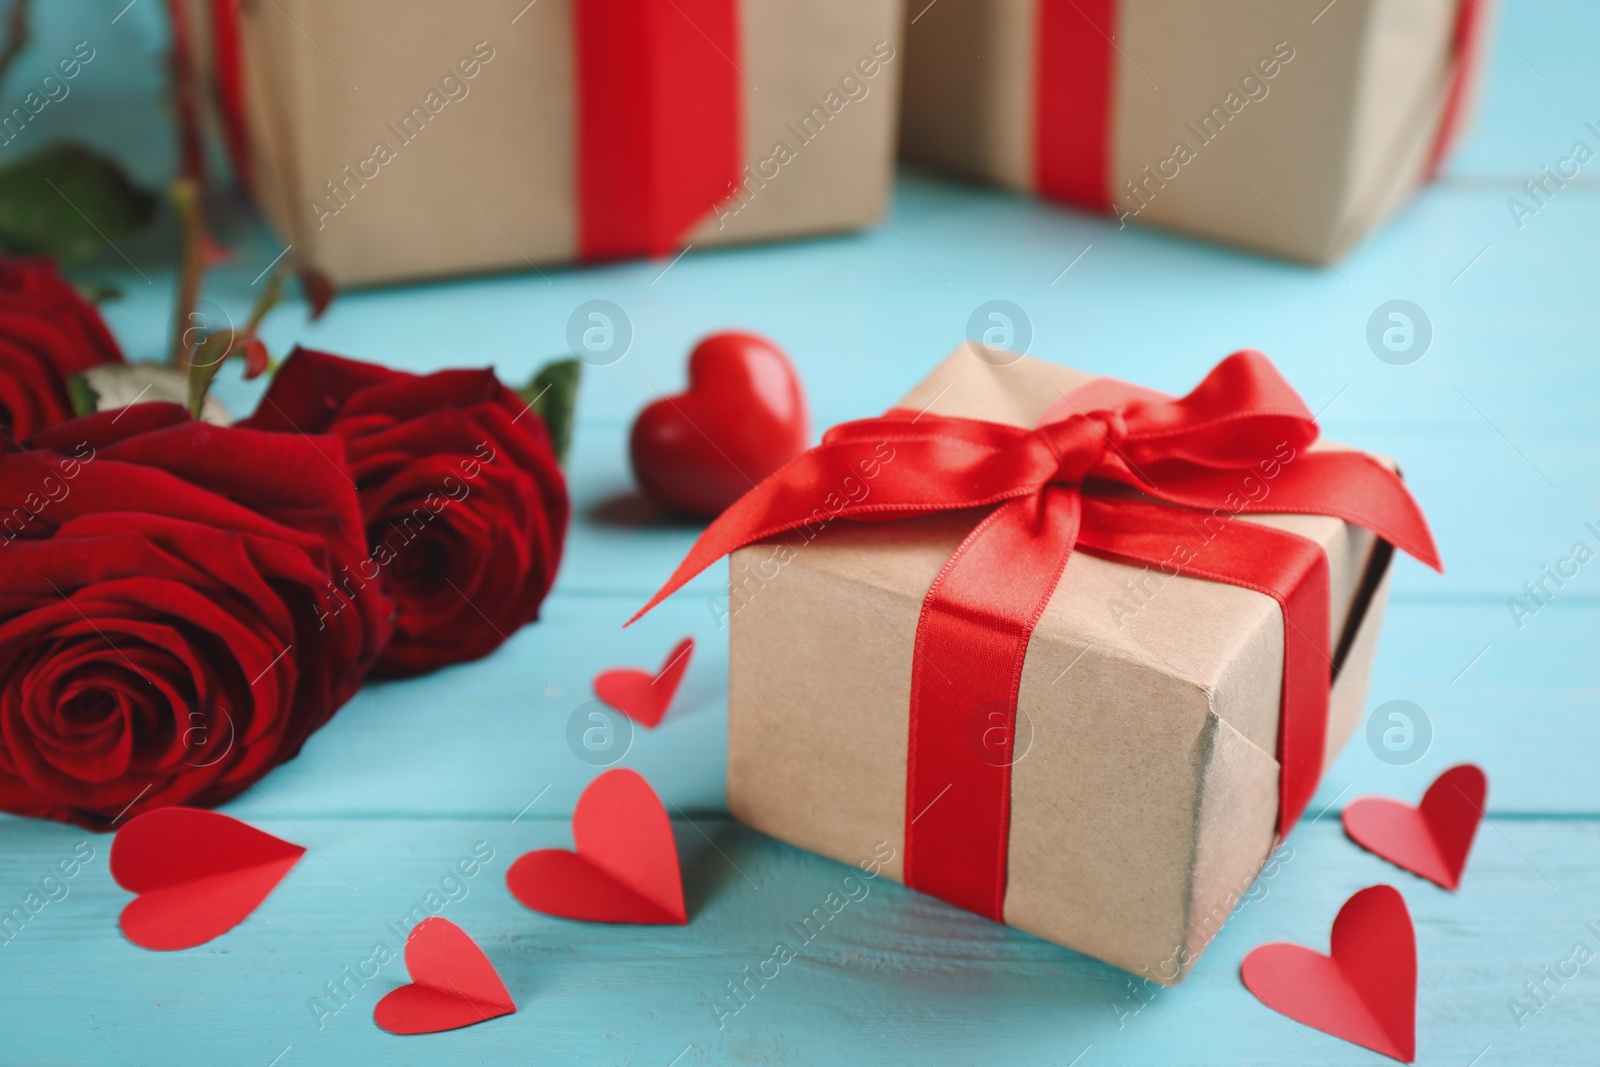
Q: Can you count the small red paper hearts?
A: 6